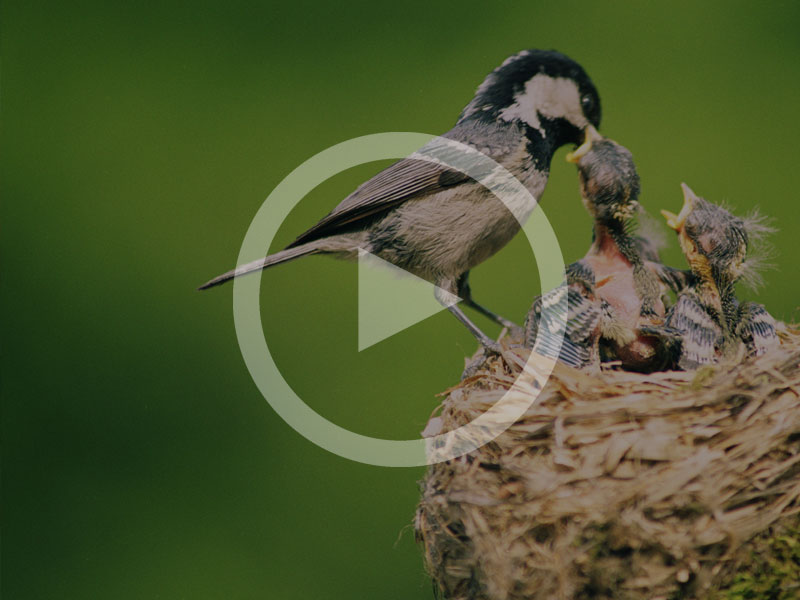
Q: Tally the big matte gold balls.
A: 0